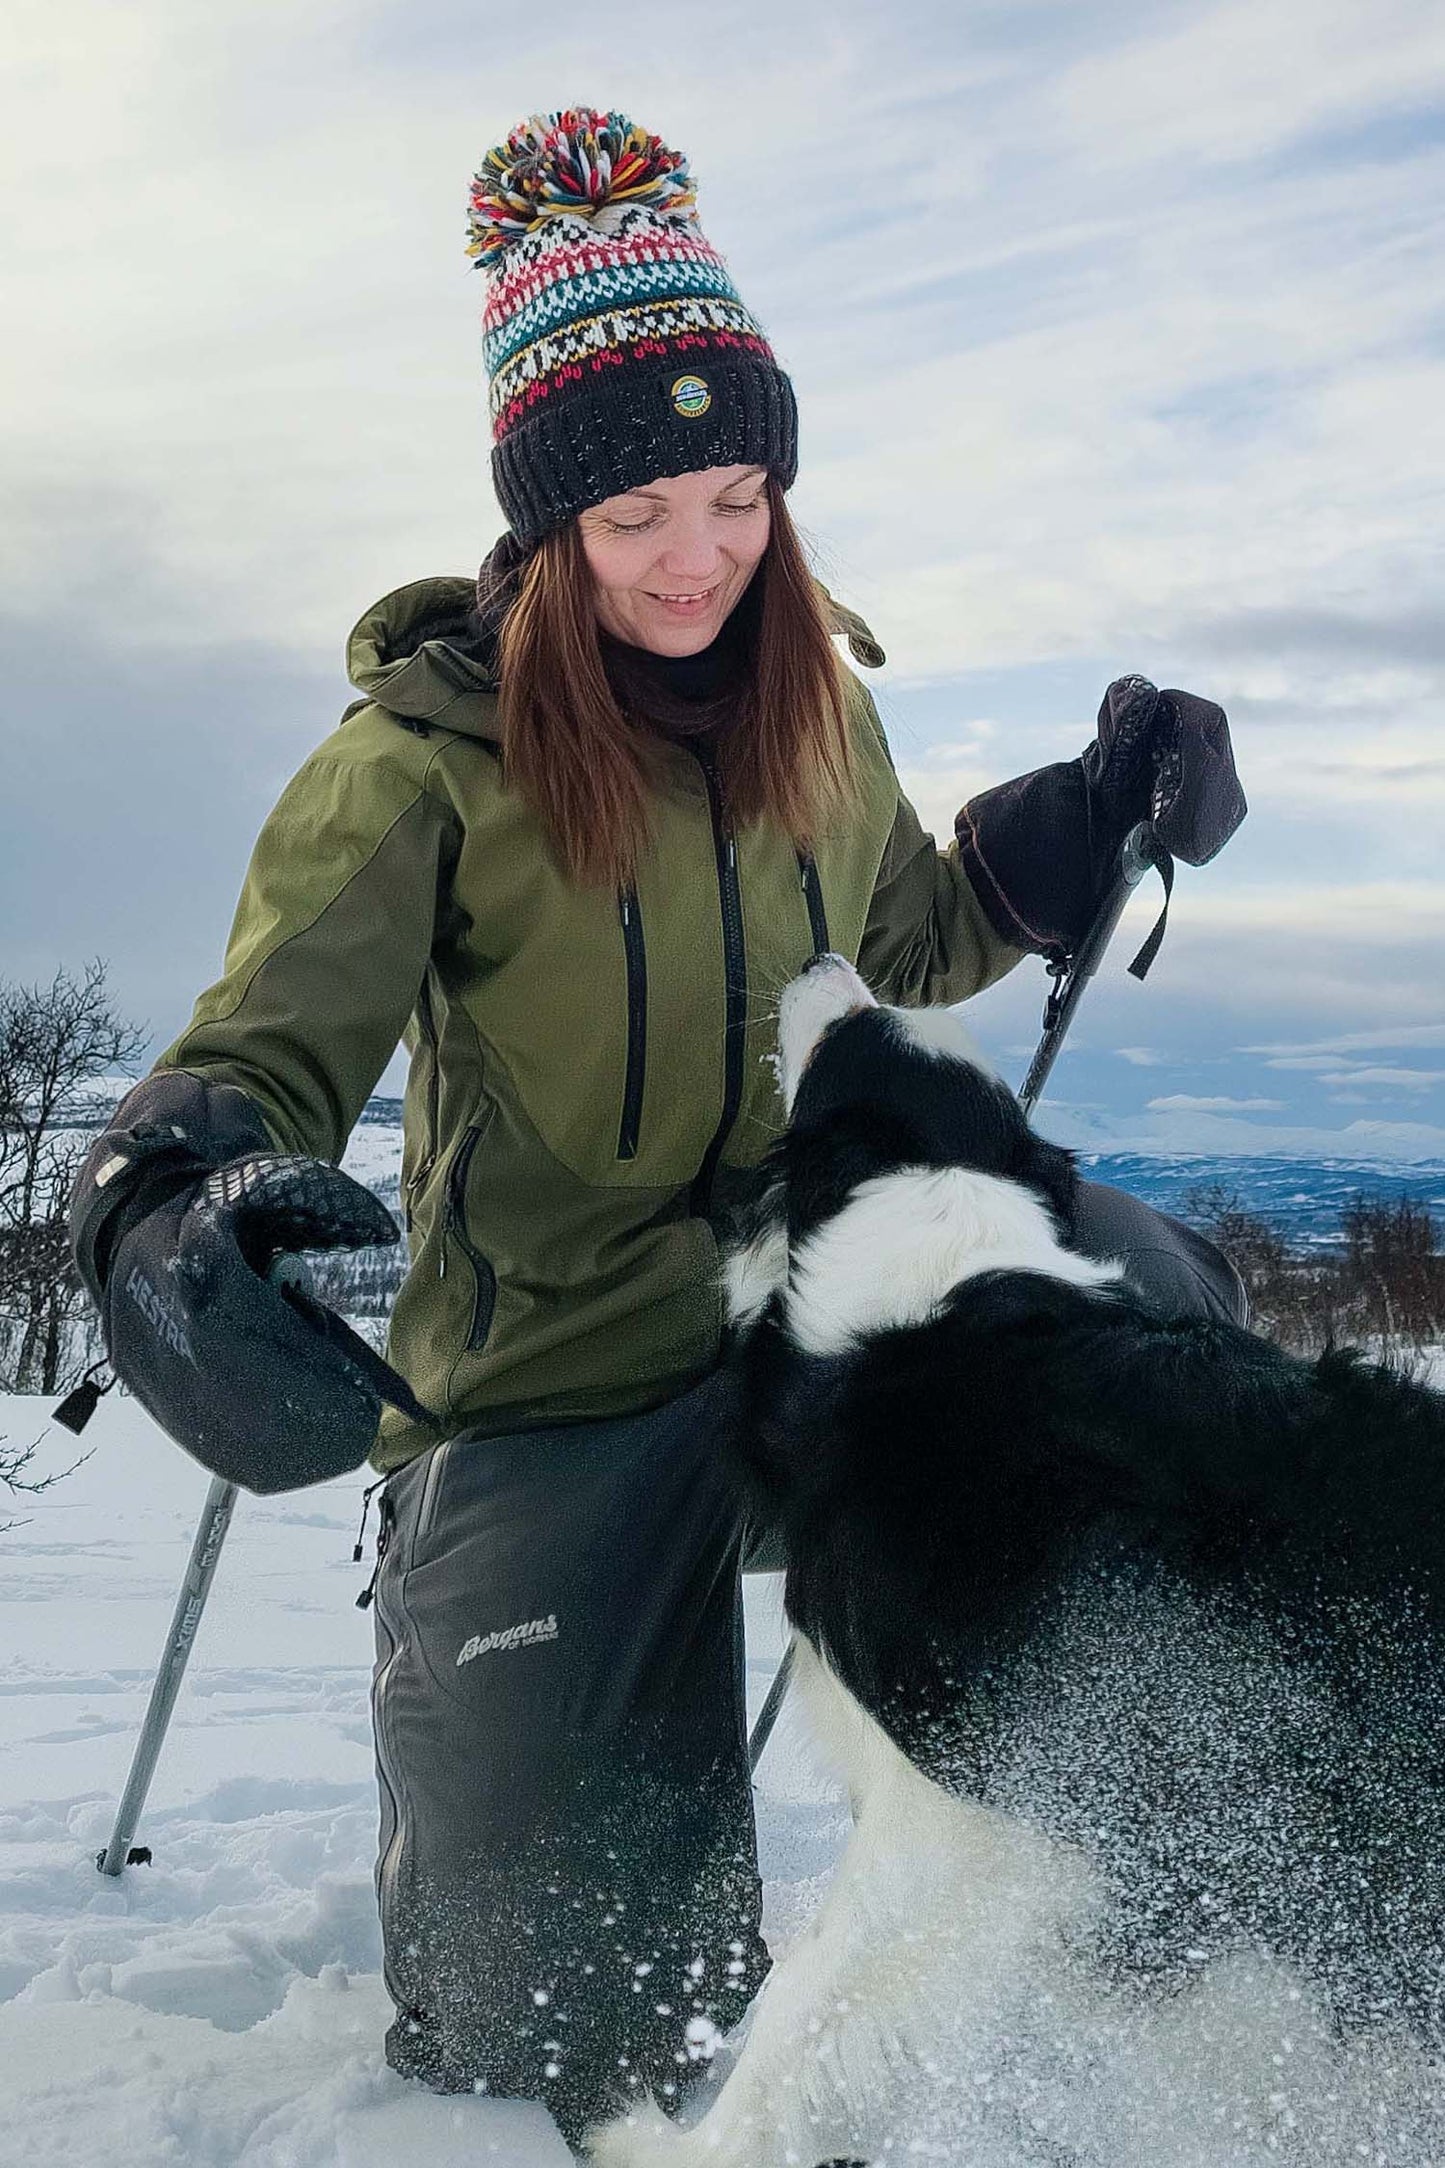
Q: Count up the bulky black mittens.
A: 2